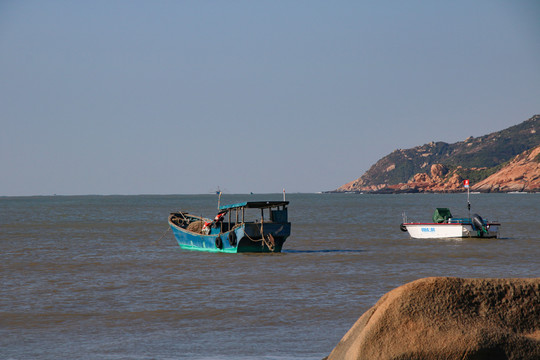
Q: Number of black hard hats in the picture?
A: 0